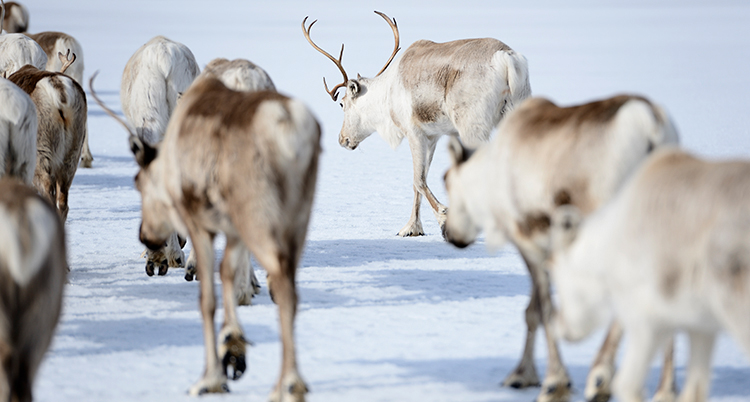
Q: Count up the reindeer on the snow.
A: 12